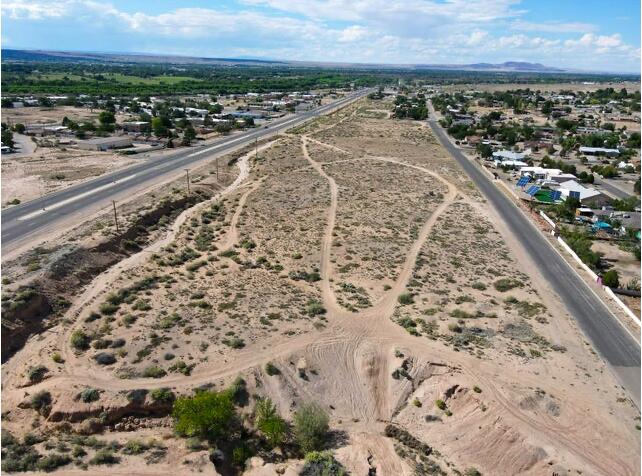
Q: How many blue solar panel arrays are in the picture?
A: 4